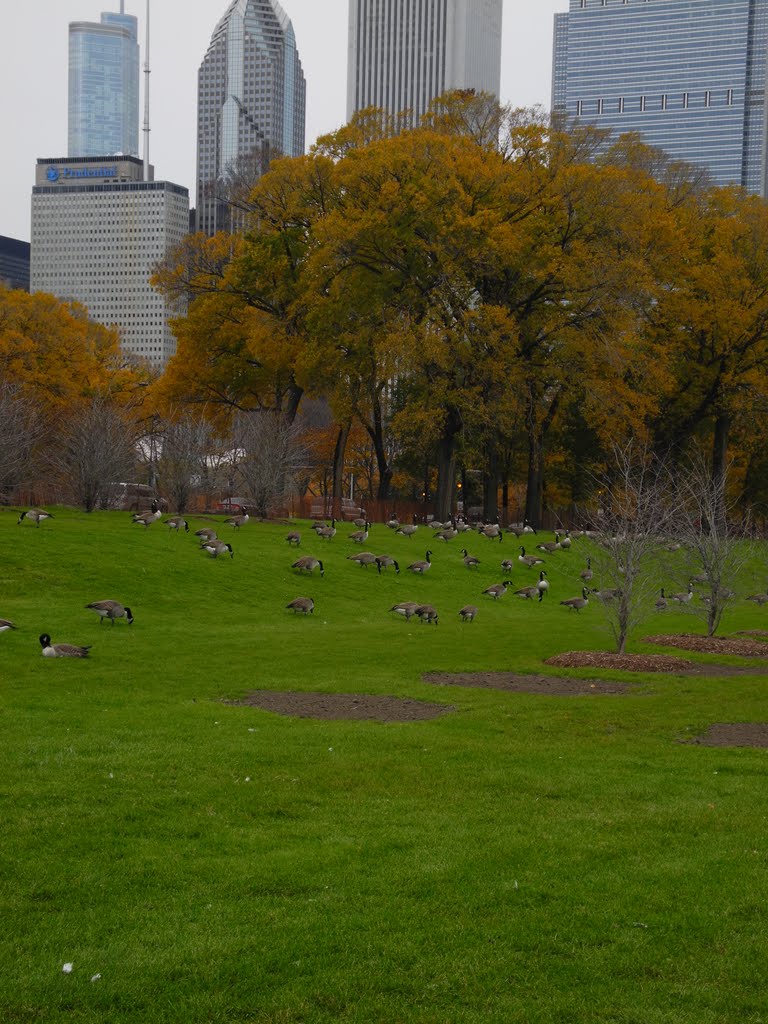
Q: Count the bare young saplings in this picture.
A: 2